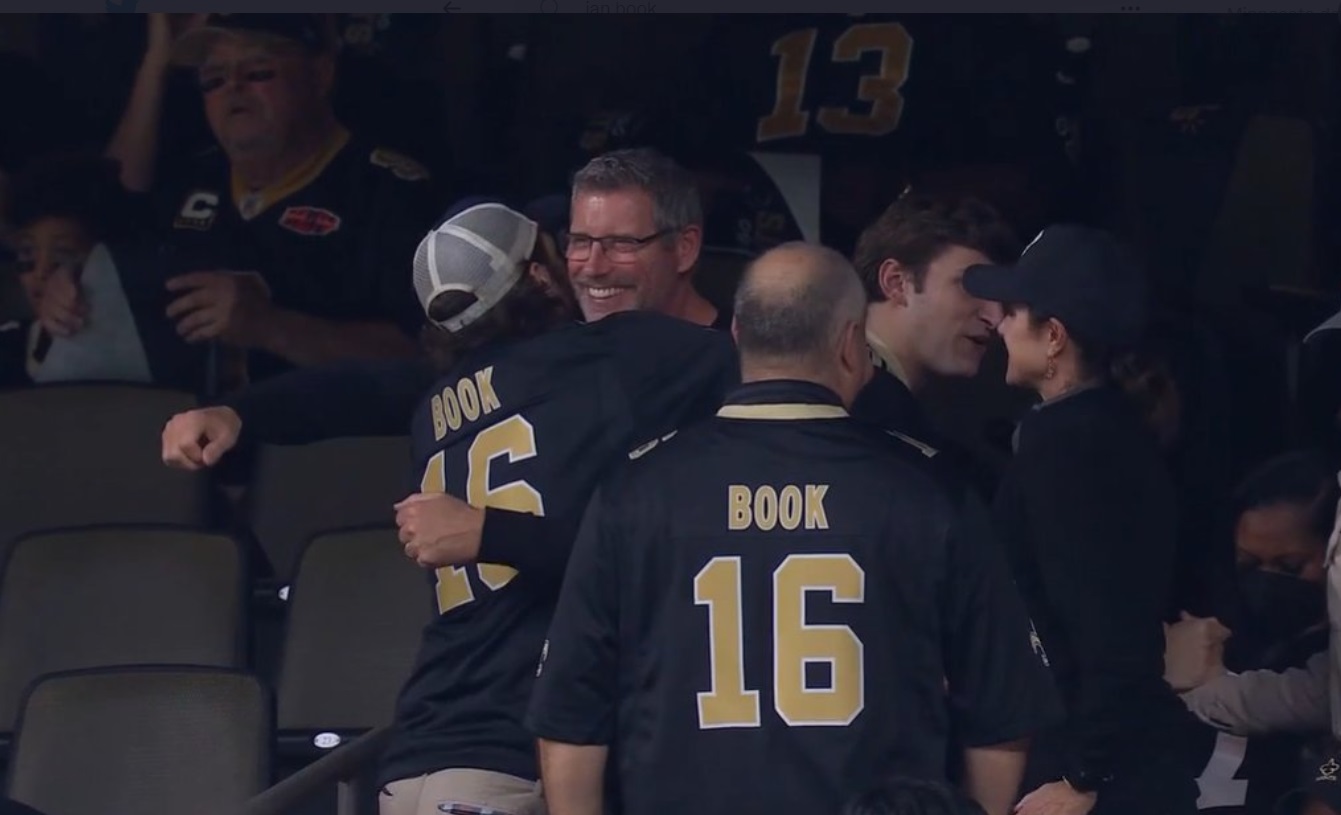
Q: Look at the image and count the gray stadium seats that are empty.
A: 5